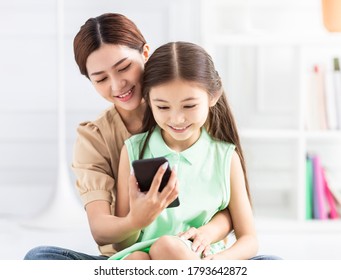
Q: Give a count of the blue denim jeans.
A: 1